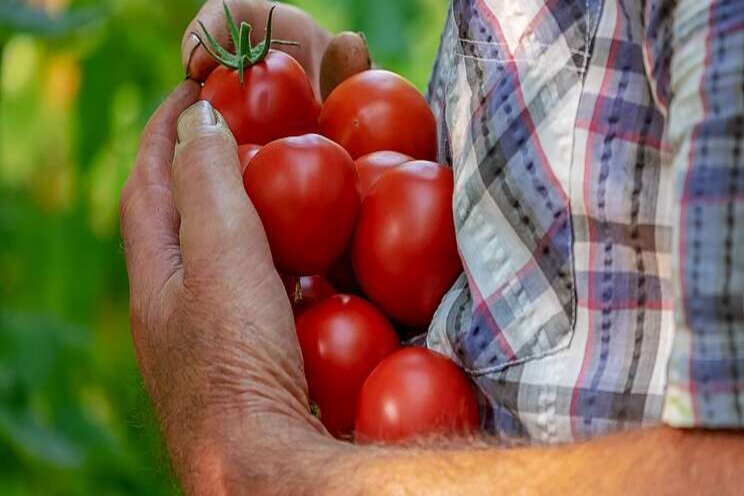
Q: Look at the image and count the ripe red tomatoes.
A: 9